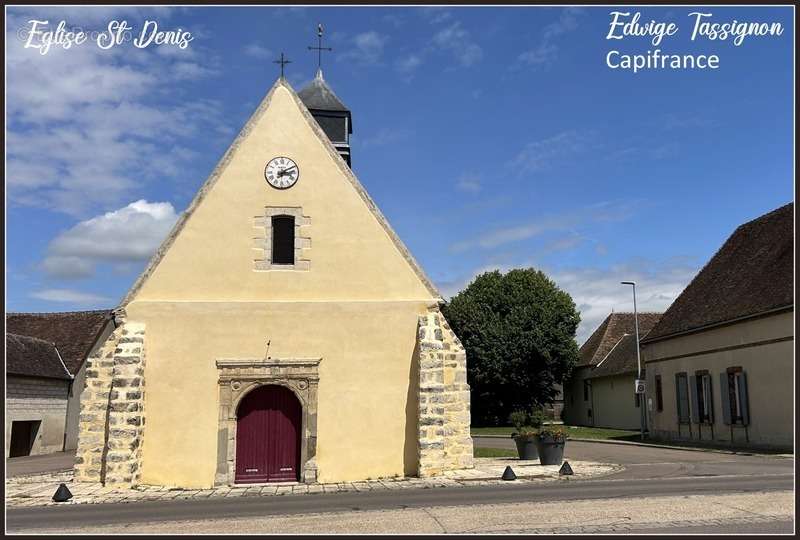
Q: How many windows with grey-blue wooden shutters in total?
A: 3